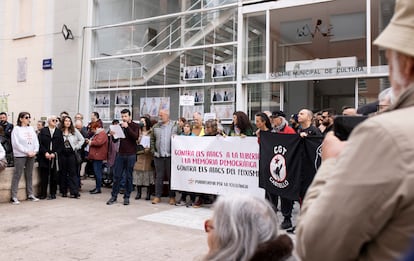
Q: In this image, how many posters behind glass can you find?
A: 11